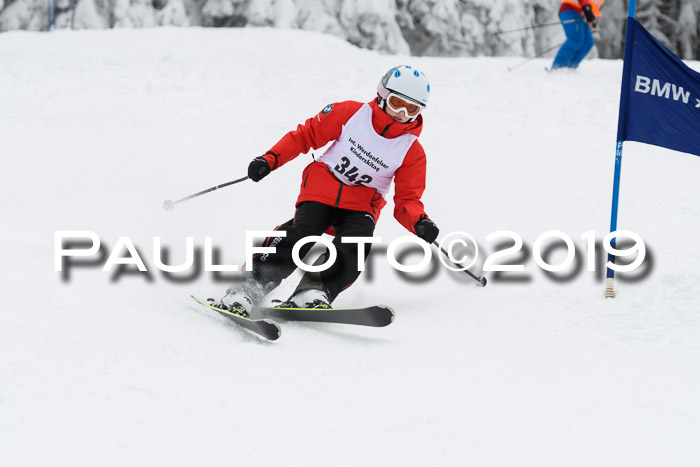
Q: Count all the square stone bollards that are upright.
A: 0